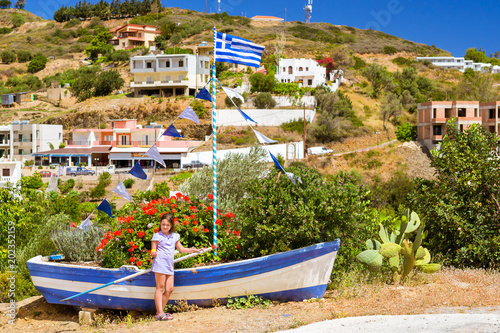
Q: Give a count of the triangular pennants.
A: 13